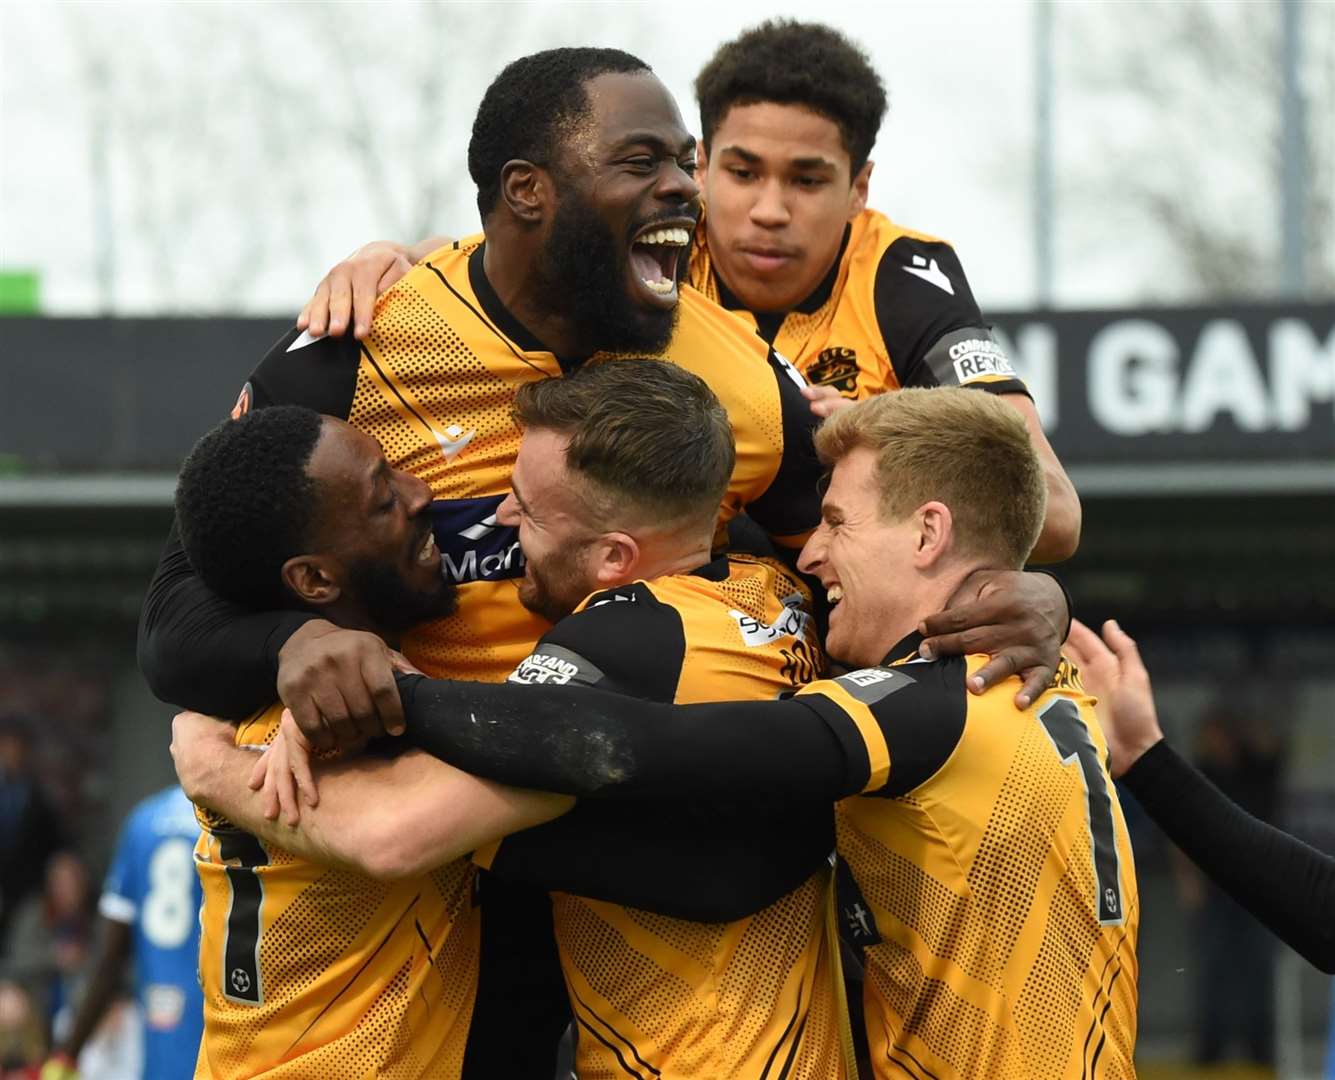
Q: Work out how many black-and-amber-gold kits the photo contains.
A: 5